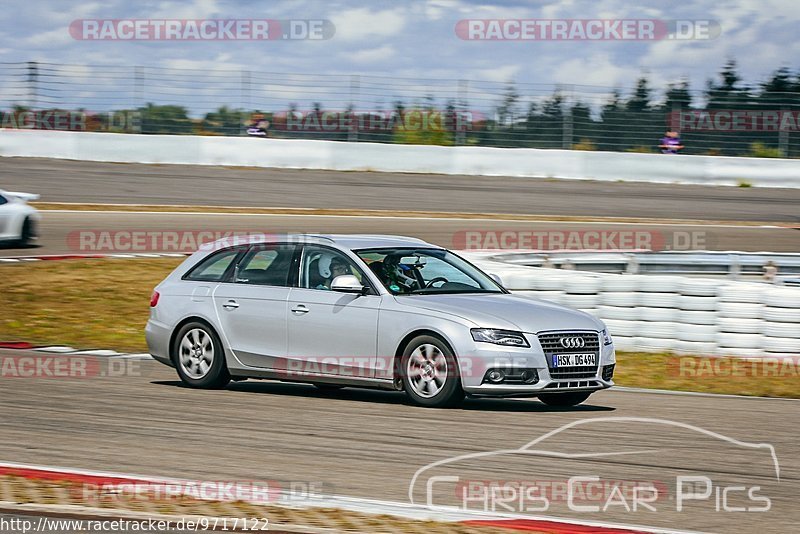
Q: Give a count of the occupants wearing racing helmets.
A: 2